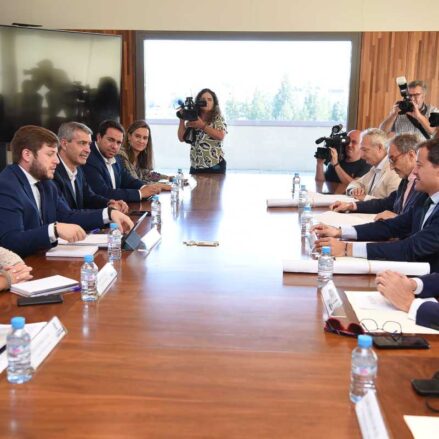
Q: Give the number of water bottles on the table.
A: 11